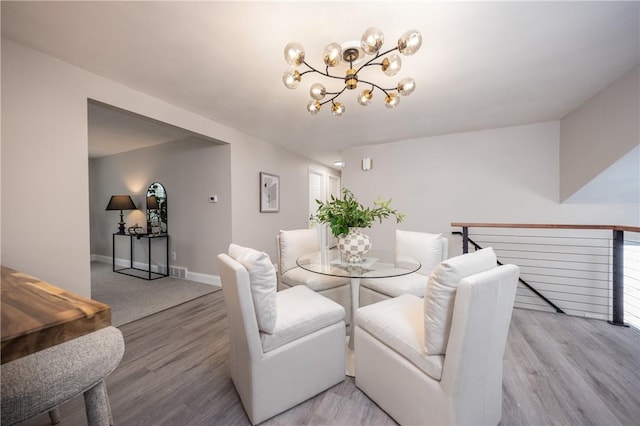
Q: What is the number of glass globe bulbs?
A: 12